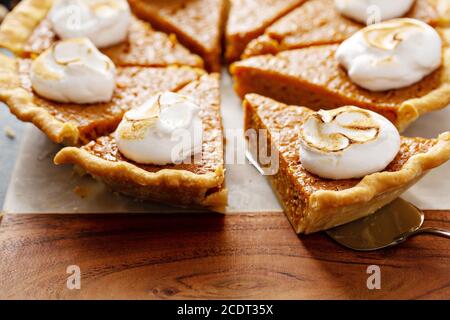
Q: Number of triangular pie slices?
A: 8